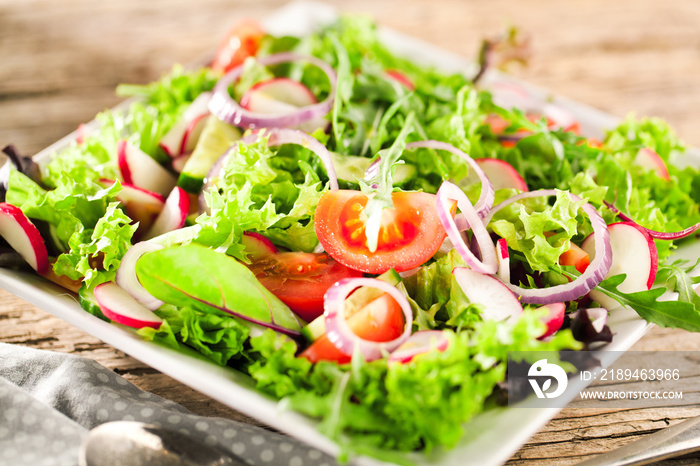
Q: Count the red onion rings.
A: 7